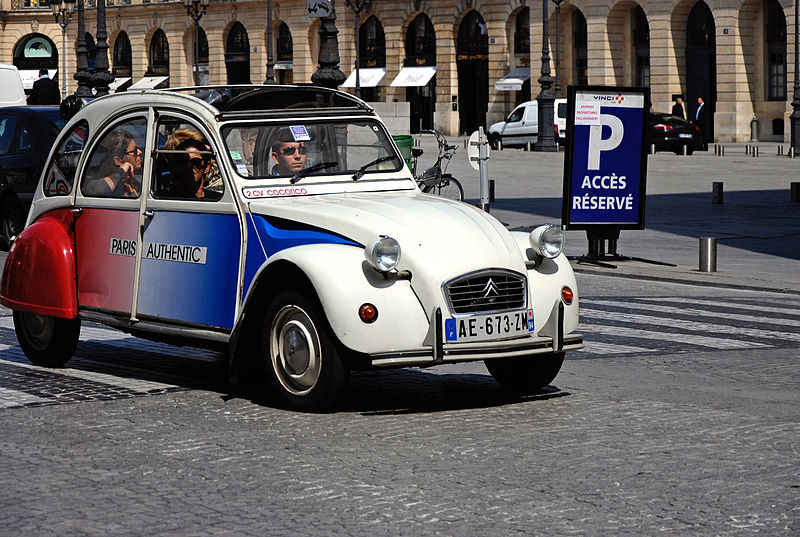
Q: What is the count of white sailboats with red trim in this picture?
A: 0